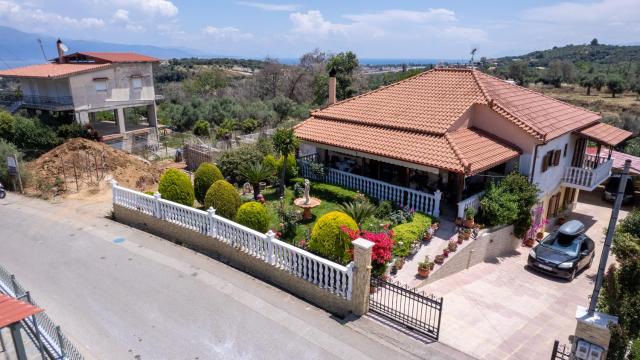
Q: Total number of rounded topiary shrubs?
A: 5